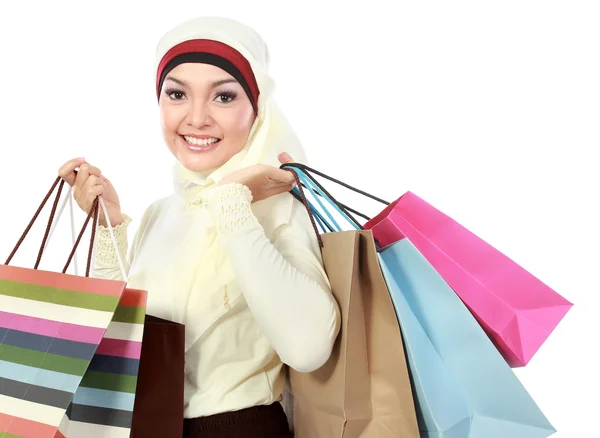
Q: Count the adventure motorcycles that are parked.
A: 0